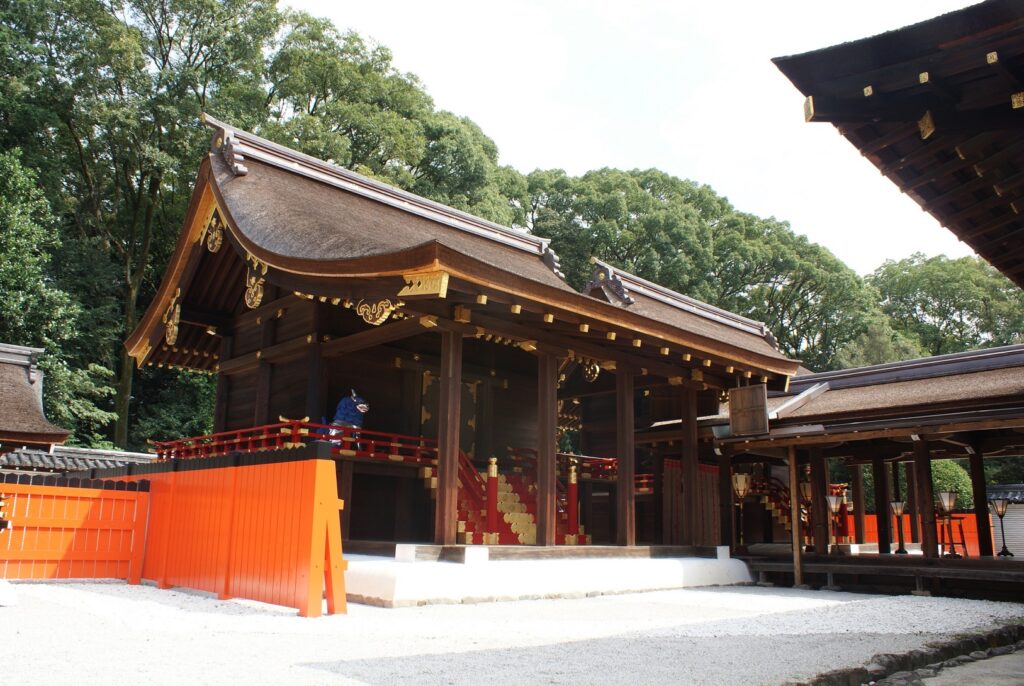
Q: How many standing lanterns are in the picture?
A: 6